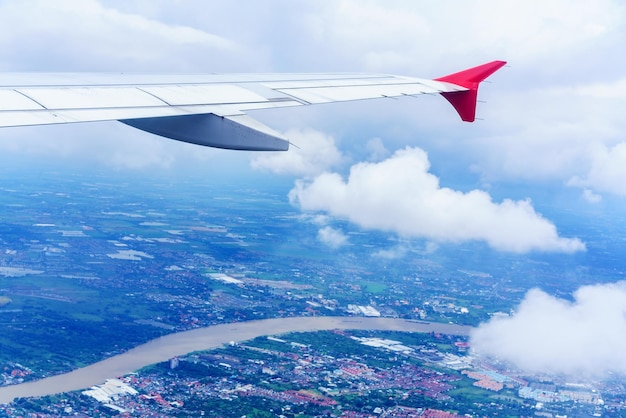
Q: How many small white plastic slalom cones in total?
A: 0